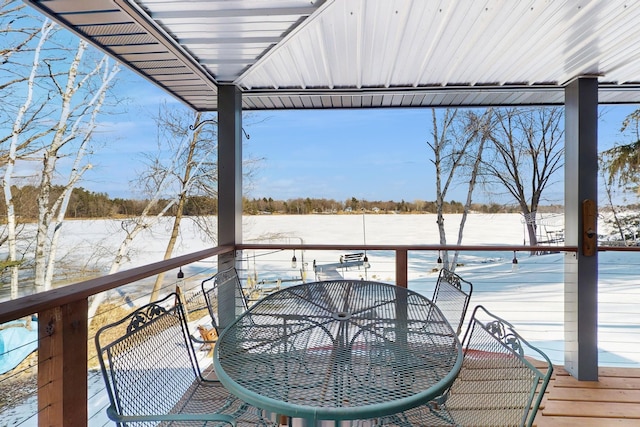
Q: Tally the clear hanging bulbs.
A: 5